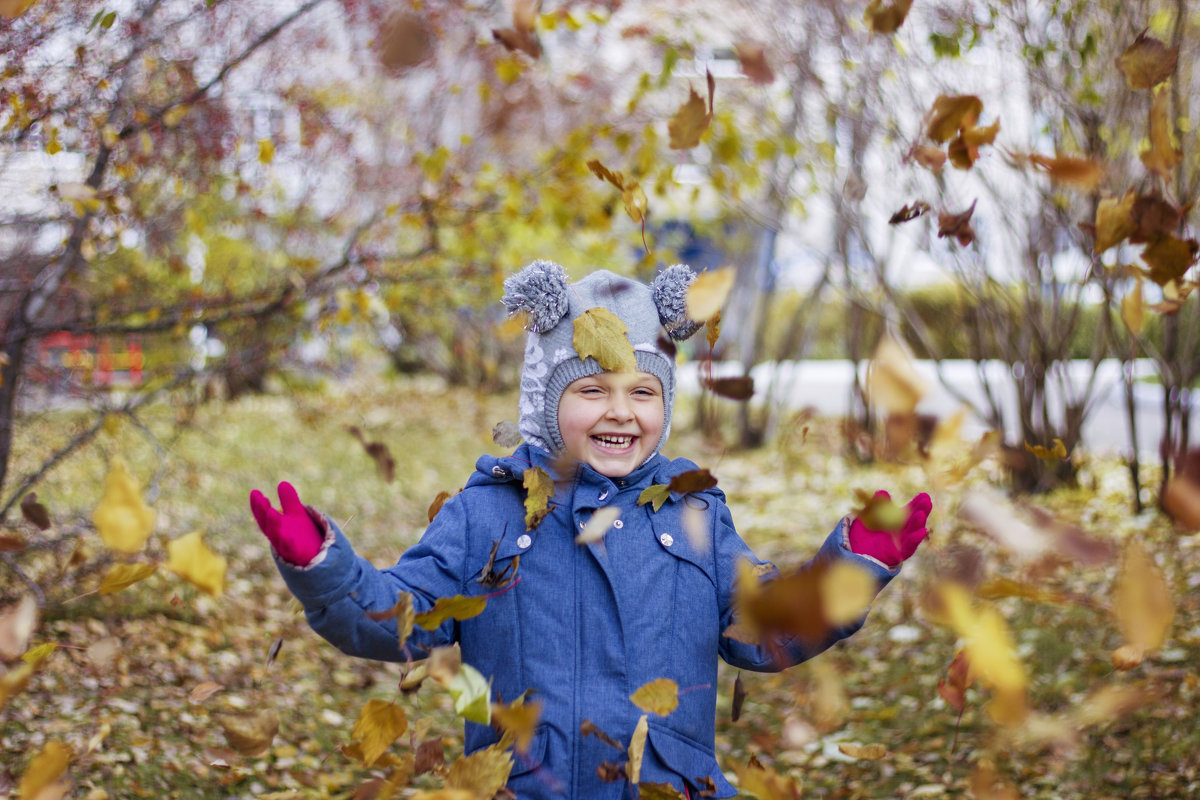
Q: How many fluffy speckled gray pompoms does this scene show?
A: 2